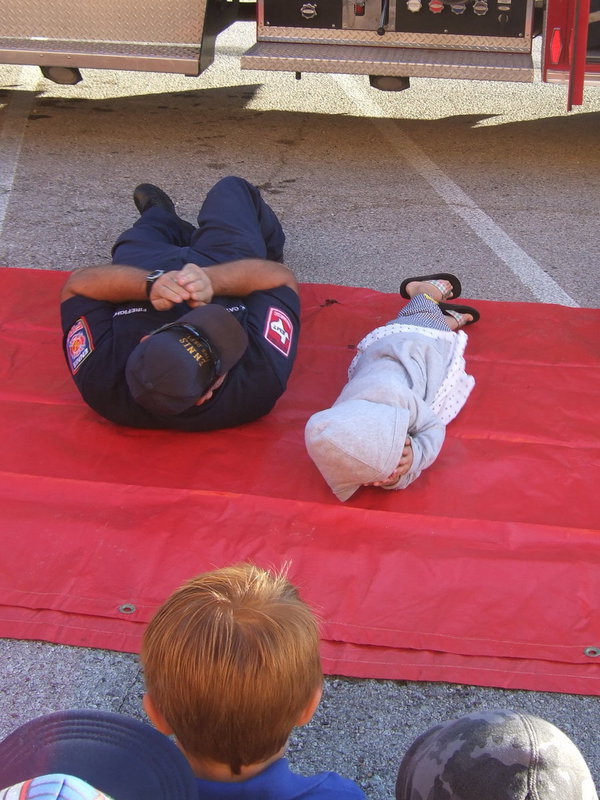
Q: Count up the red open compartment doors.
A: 1